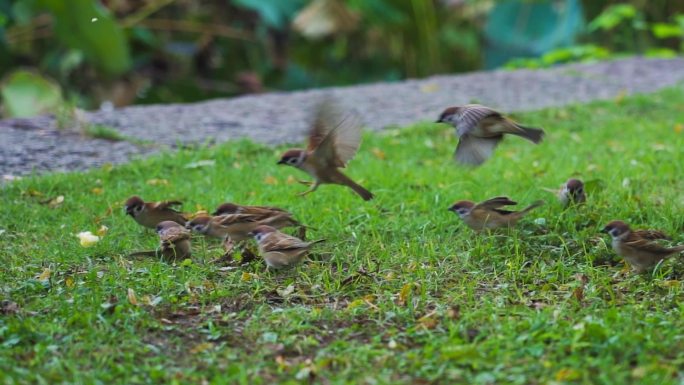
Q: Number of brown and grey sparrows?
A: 10